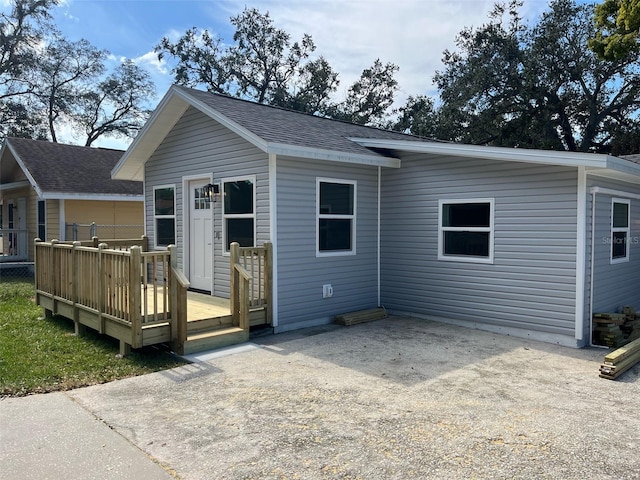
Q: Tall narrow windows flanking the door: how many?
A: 2